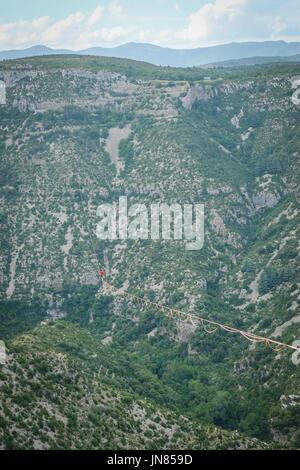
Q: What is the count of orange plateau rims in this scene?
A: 0